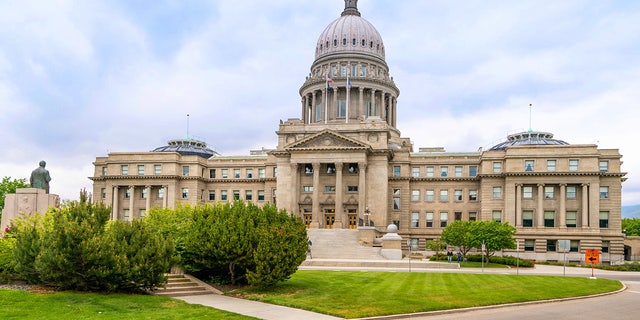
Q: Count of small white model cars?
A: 0